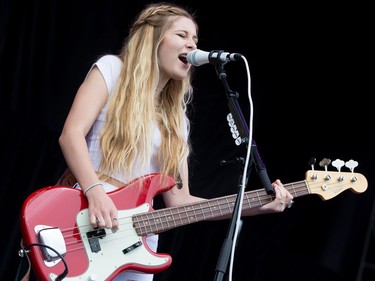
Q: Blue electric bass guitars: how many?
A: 0